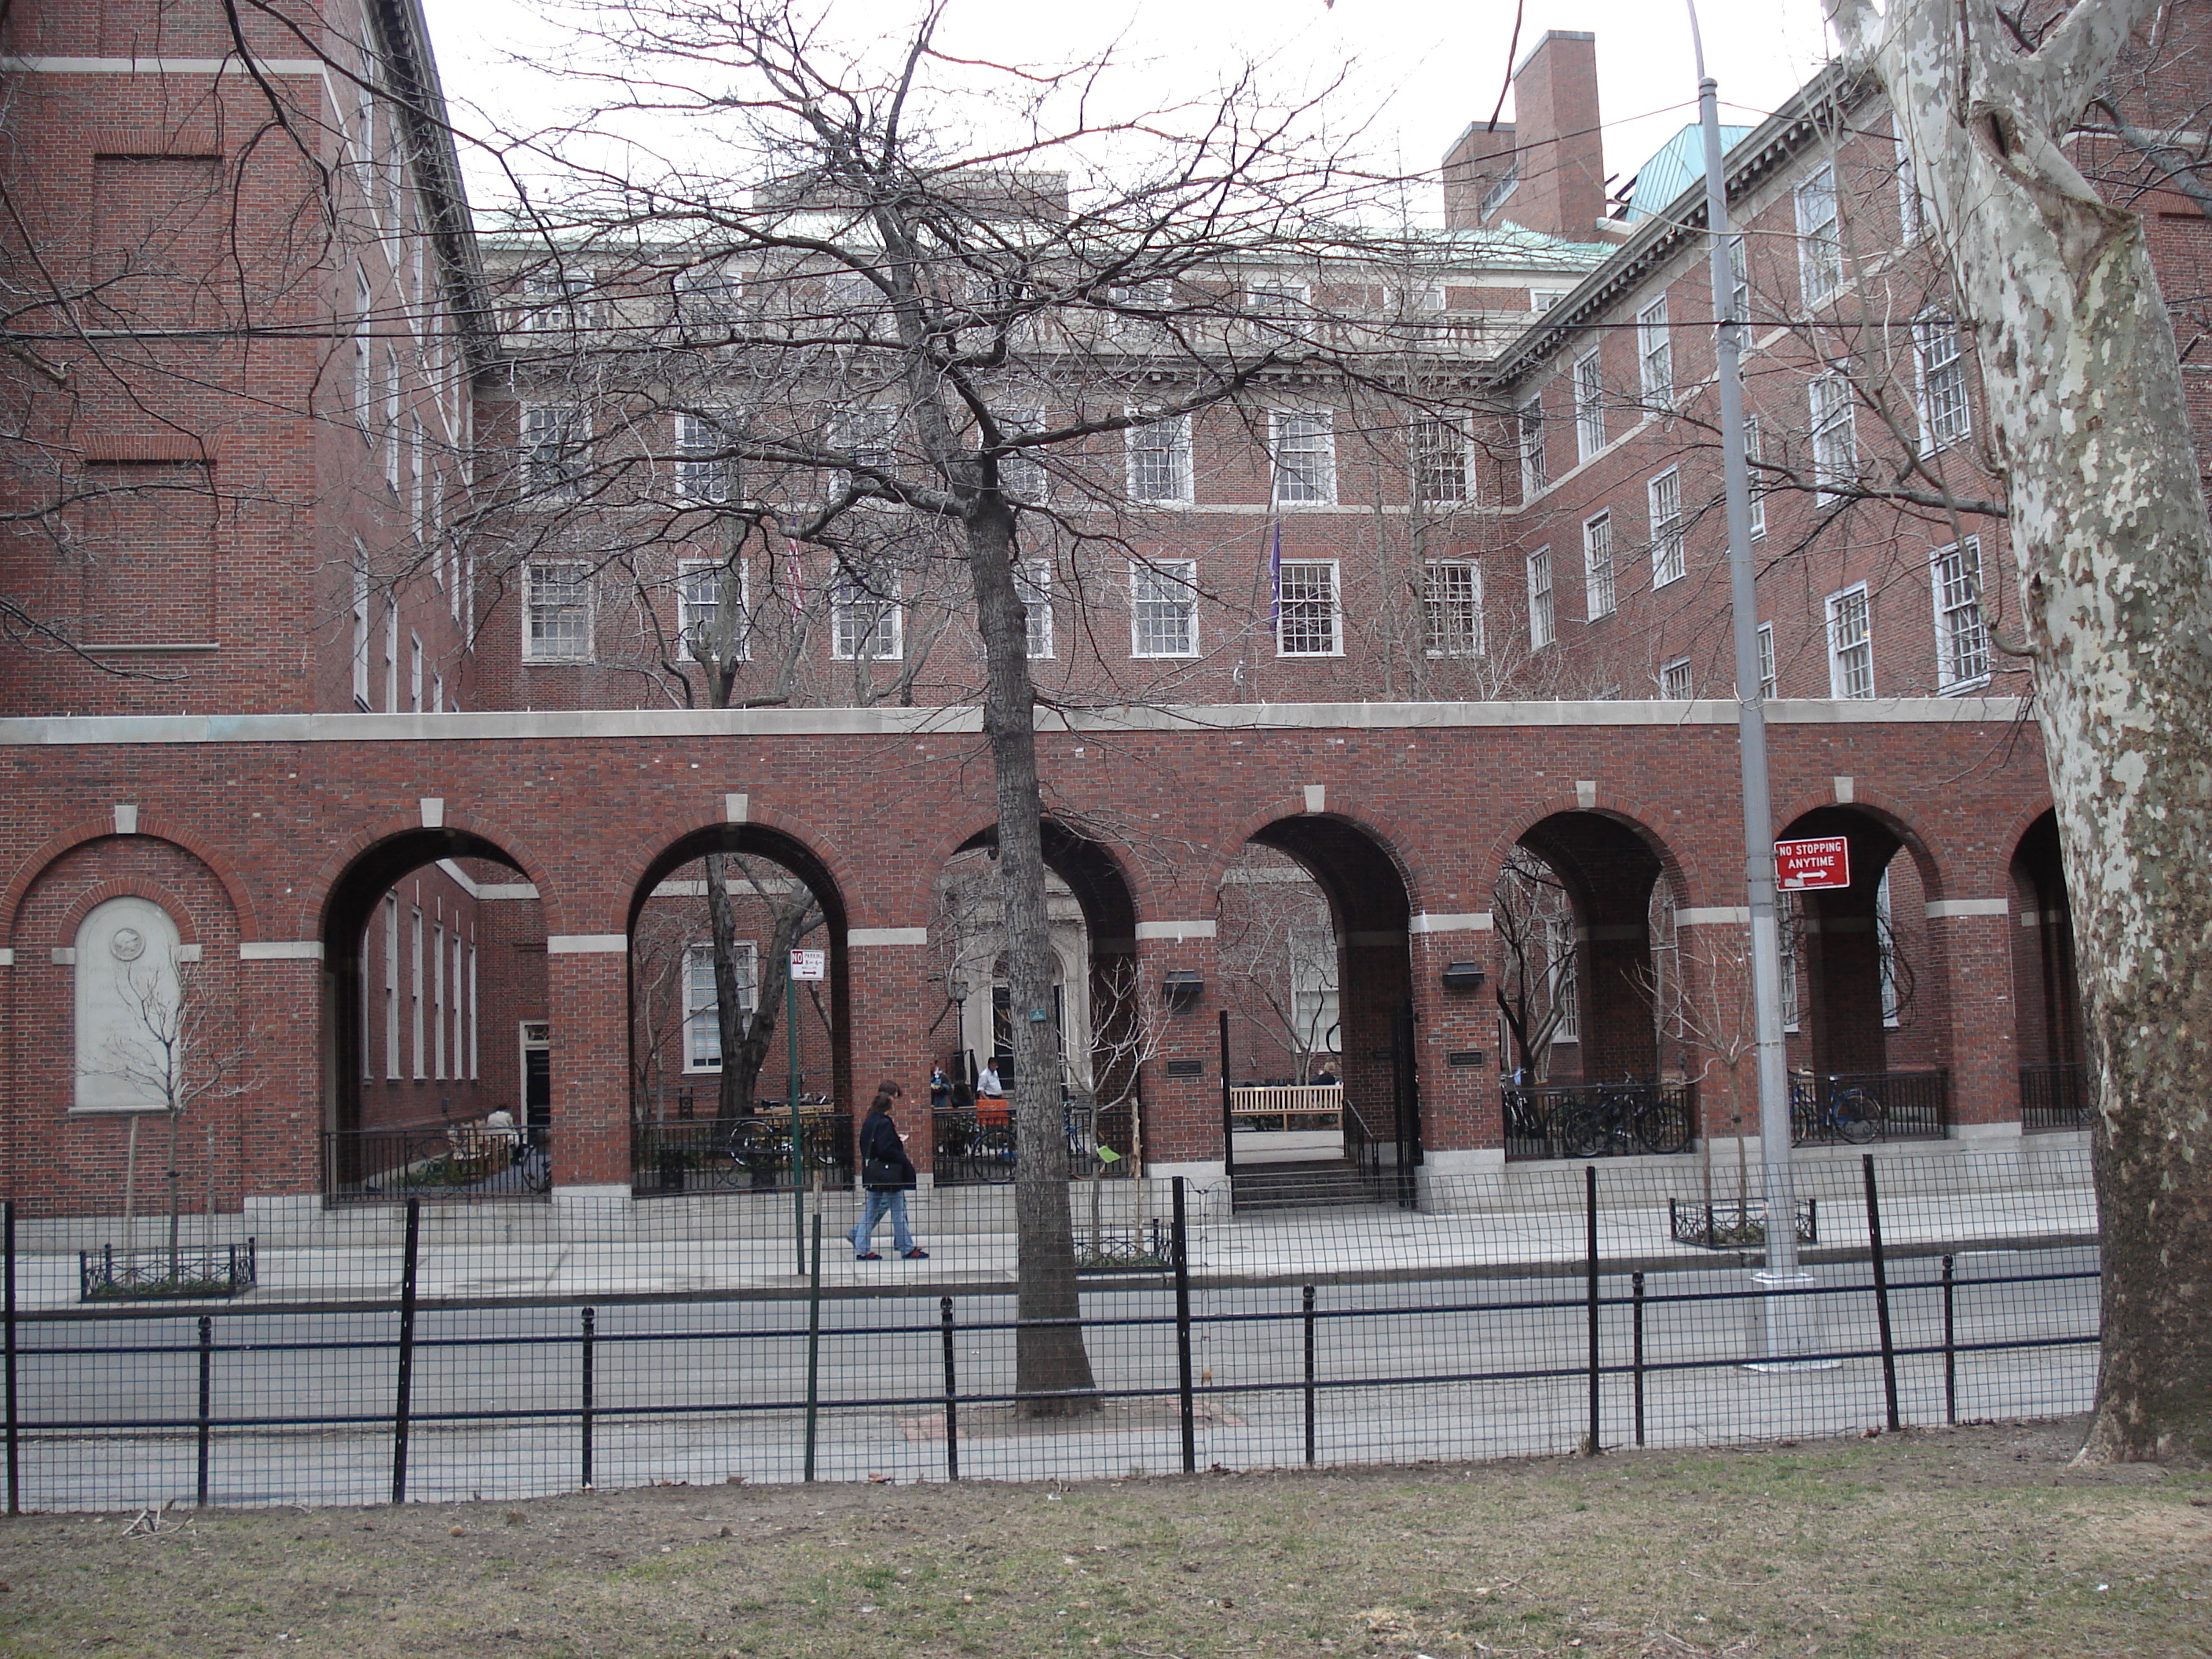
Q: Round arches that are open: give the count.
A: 7